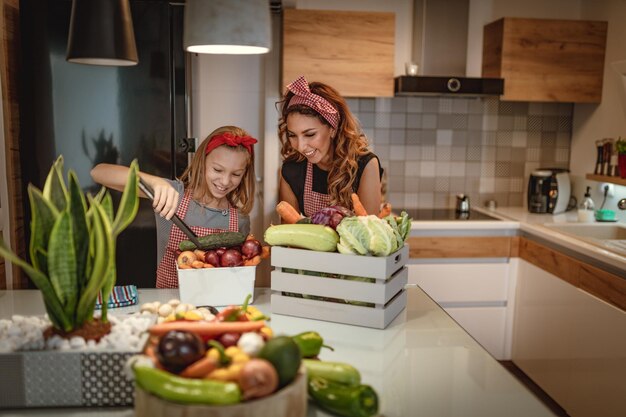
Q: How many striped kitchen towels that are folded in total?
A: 1